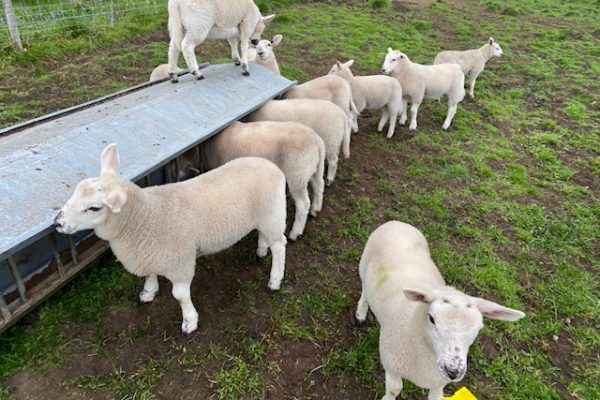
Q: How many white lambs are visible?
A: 11